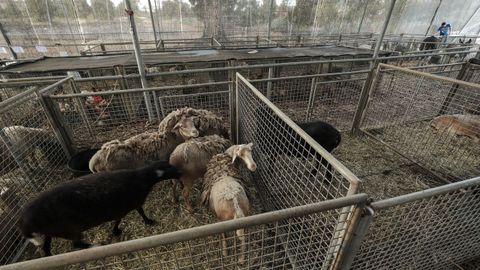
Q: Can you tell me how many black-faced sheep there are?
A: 2